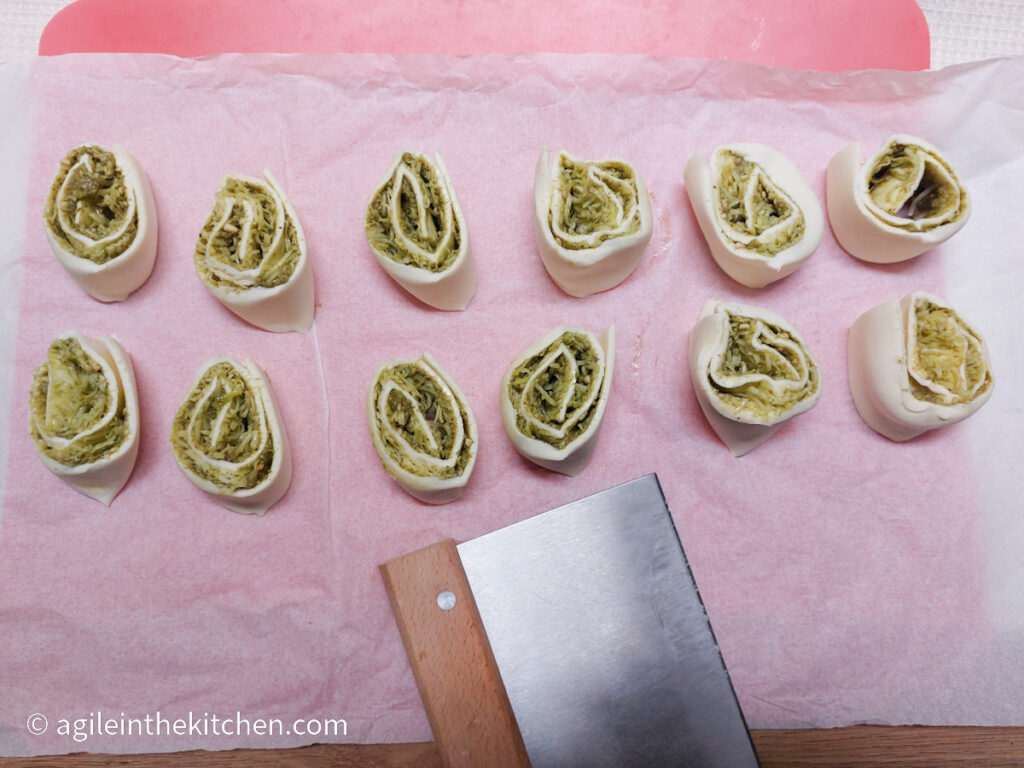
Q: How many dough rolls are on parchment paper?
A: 12